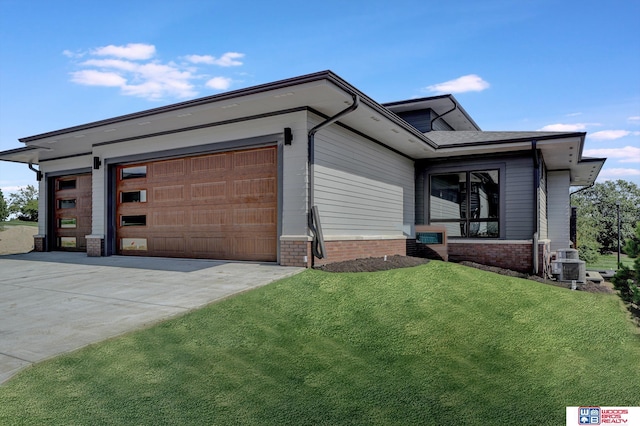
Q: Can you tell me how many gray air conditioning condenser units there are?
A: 2